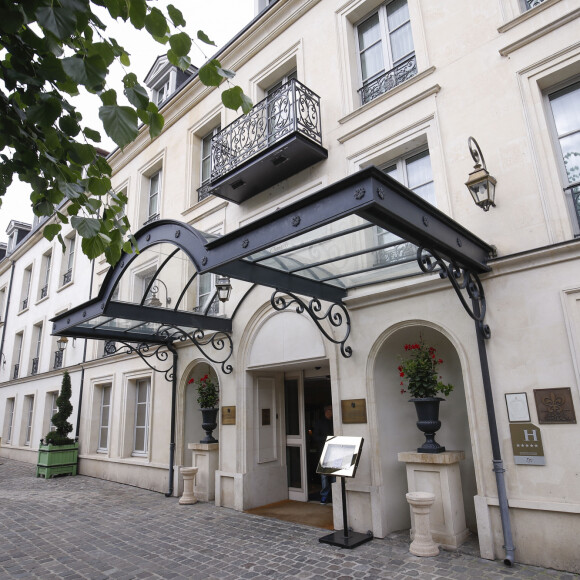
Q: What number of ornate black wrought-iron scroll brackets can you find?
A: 4